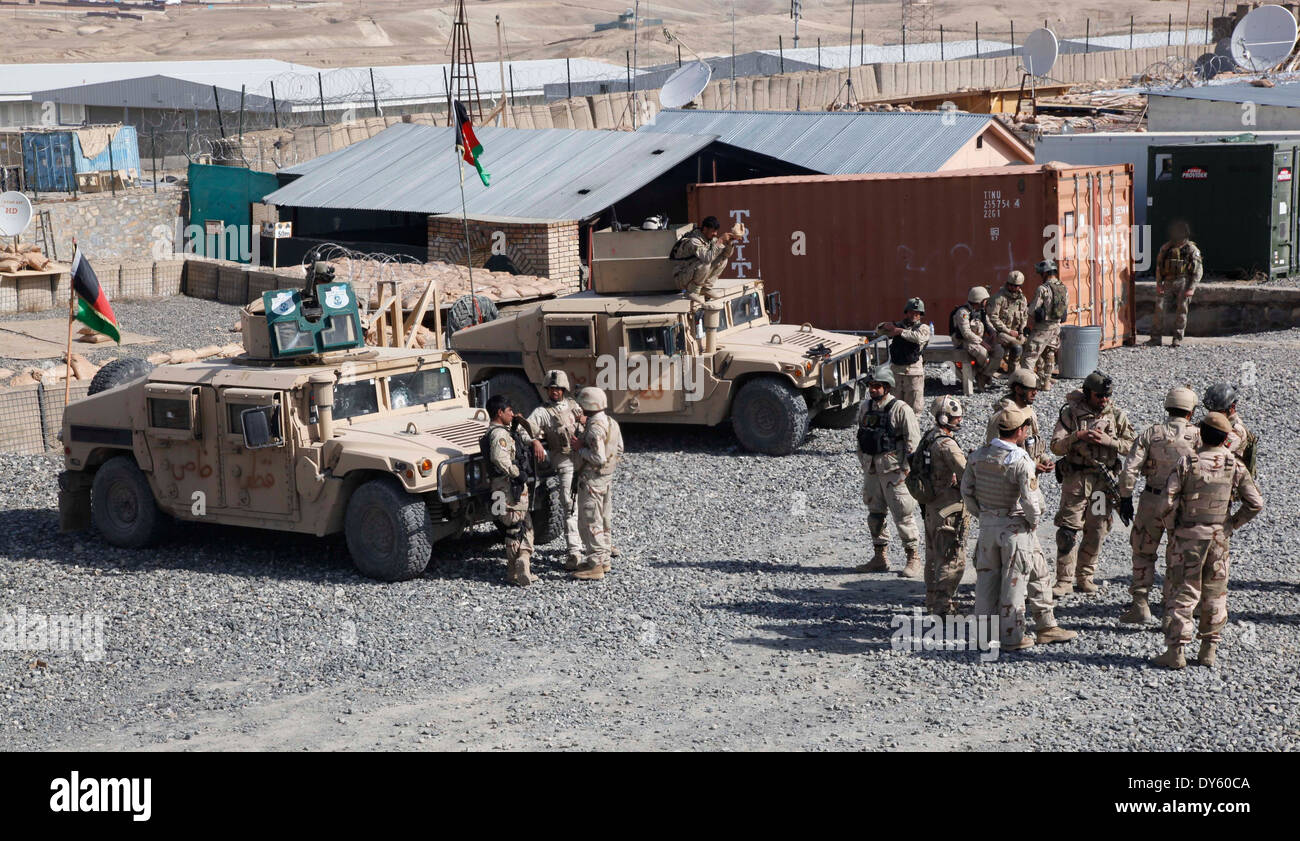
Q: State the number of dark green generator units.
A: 1